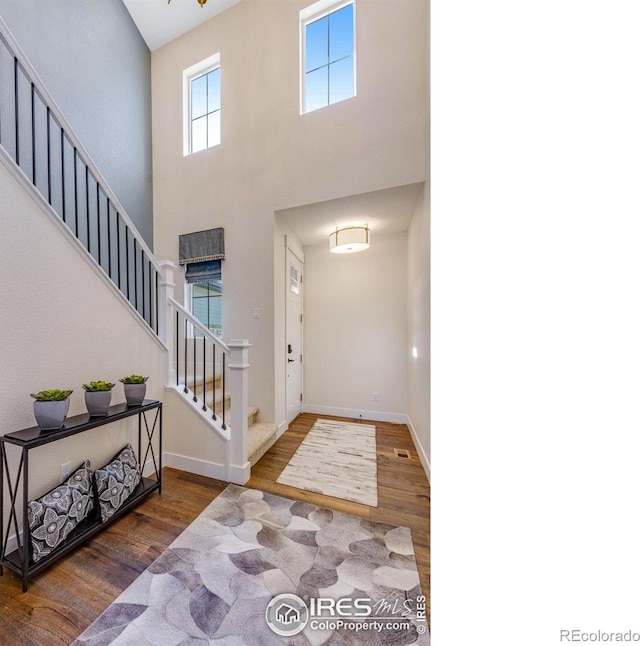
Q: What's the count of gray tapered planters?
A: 3